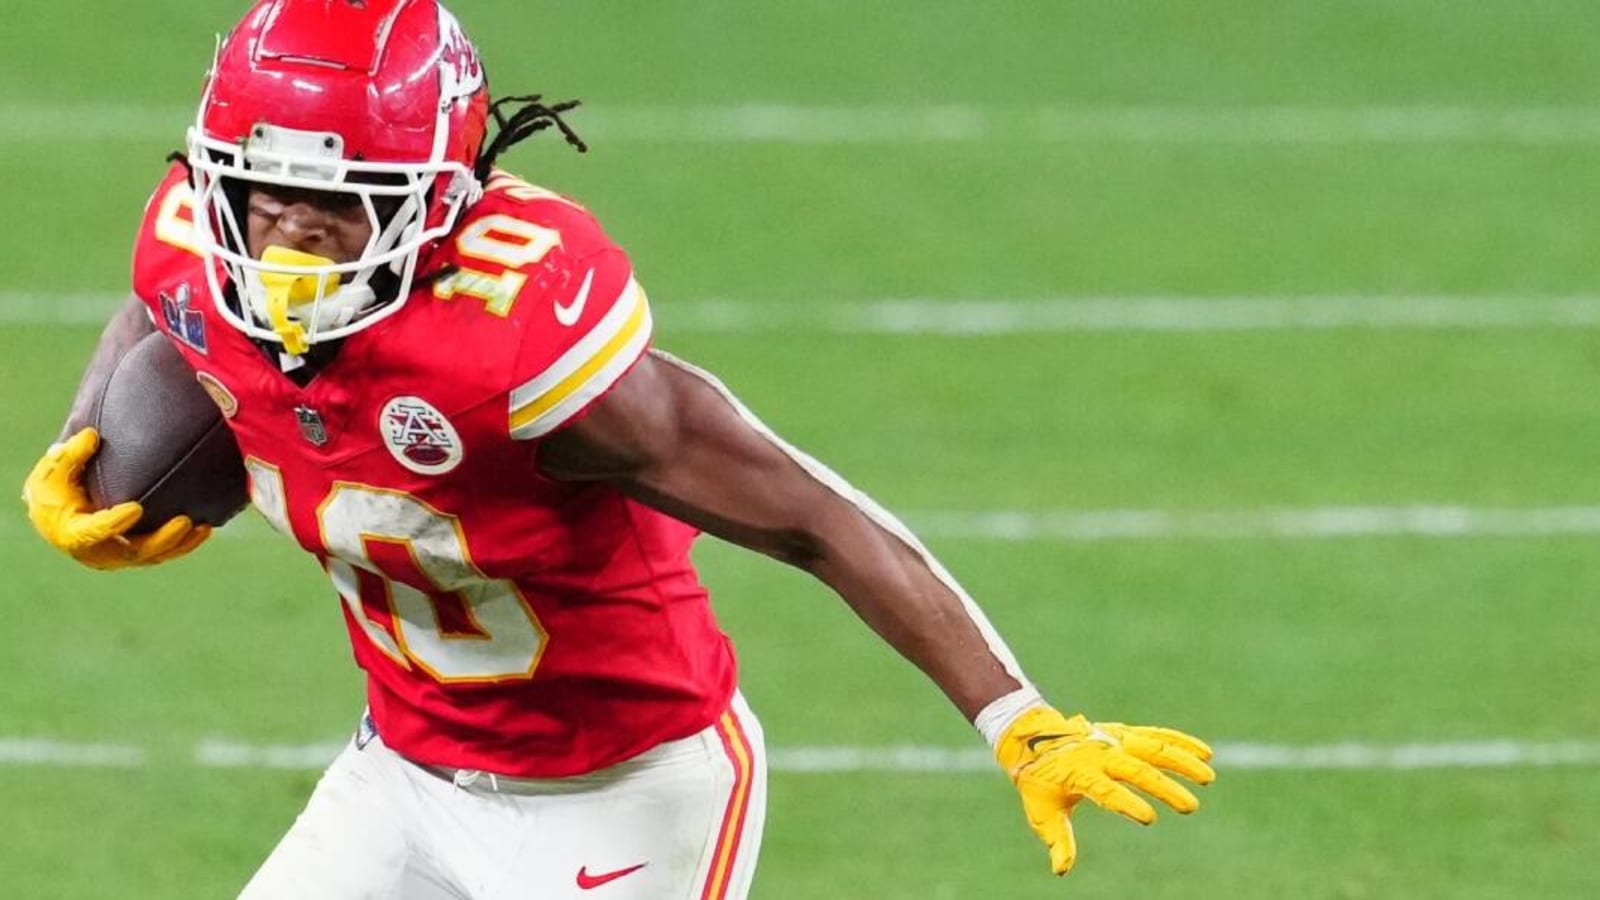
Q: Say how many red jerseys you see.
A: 1